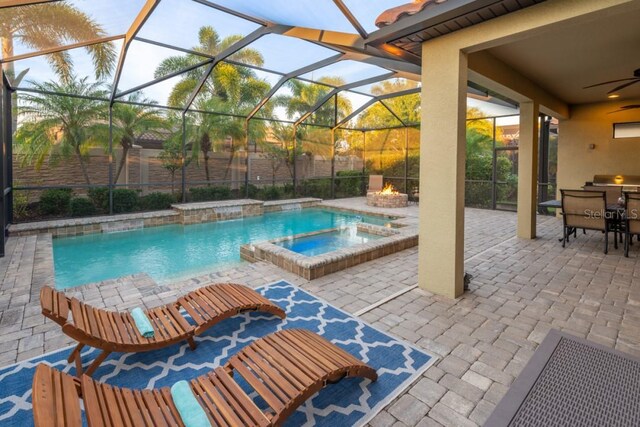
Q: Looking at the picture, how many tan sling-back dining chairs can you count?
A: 3